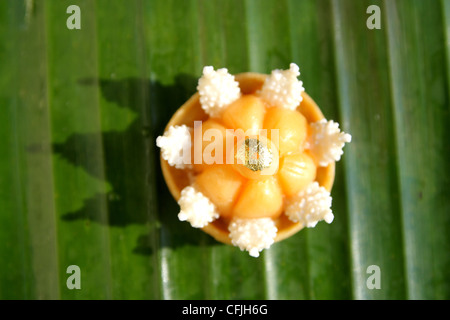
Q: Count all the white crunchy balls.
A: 7